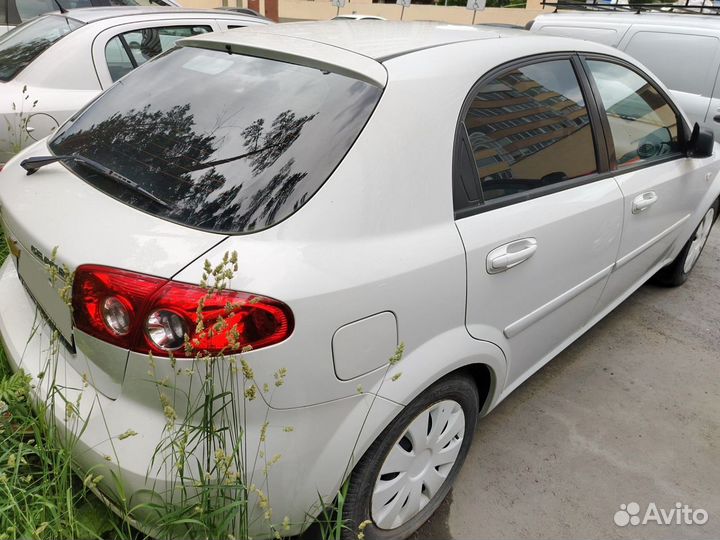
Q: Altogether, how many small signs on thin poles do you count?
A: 3